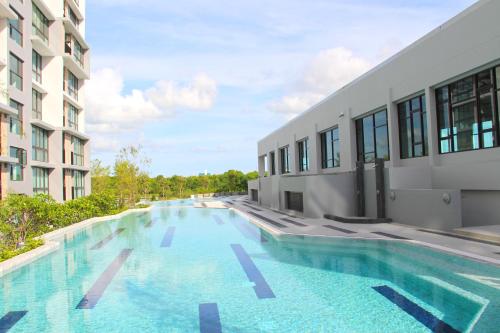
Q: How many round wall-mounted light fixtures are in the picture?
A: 2